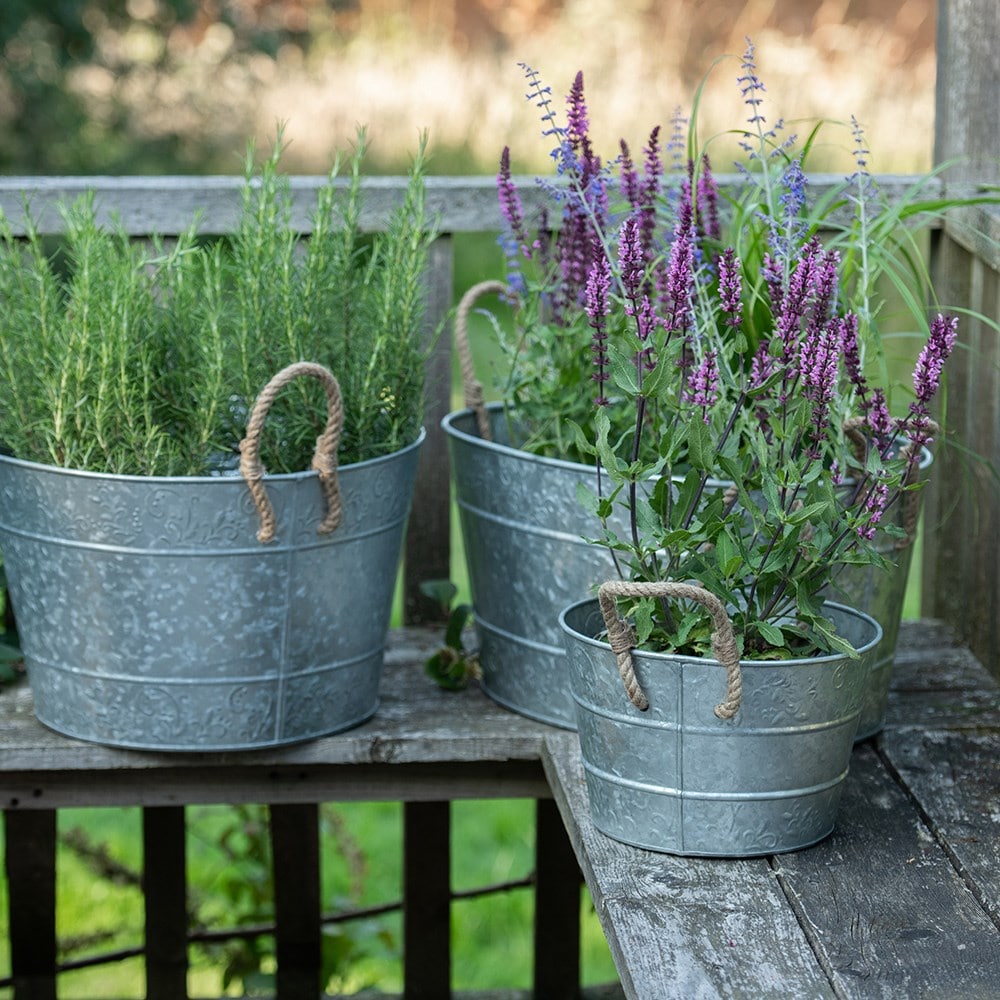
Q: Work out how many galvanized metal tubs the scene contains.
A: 3